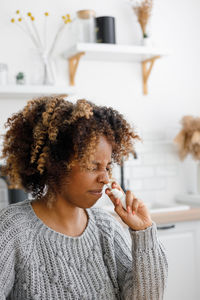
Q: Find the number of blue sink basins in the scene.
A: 0